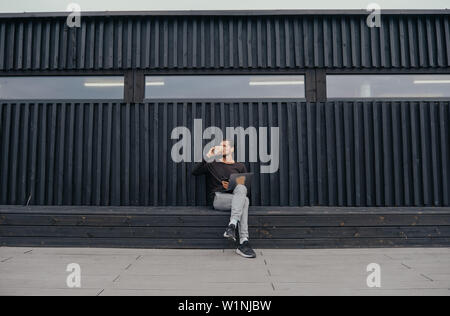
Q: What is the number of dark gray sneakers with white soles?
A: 2